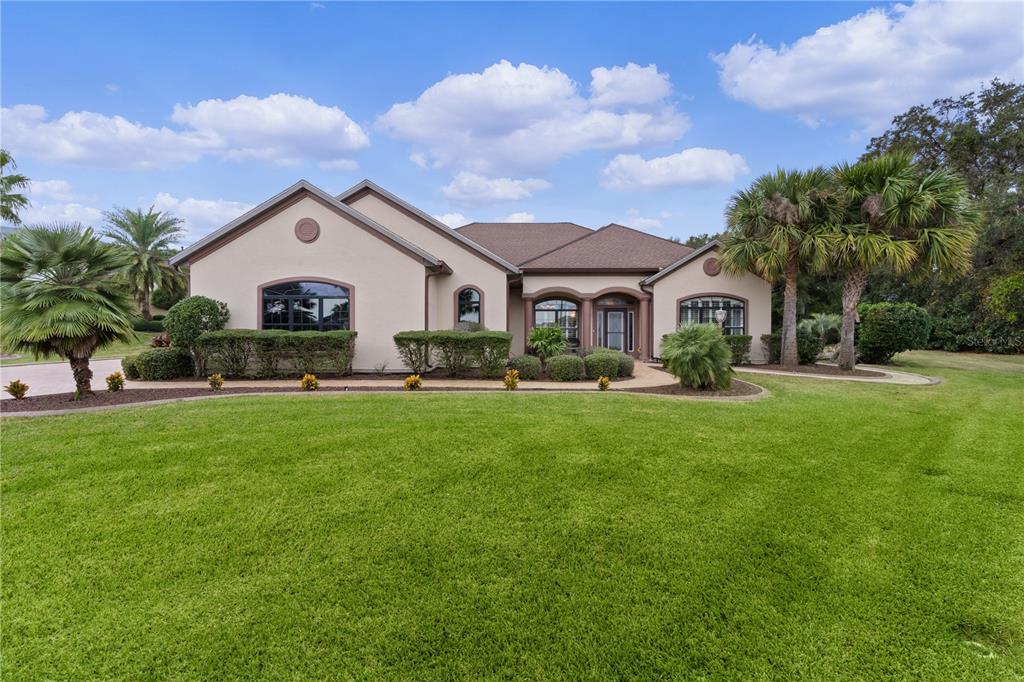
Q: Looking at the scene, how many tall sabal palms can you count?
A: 2